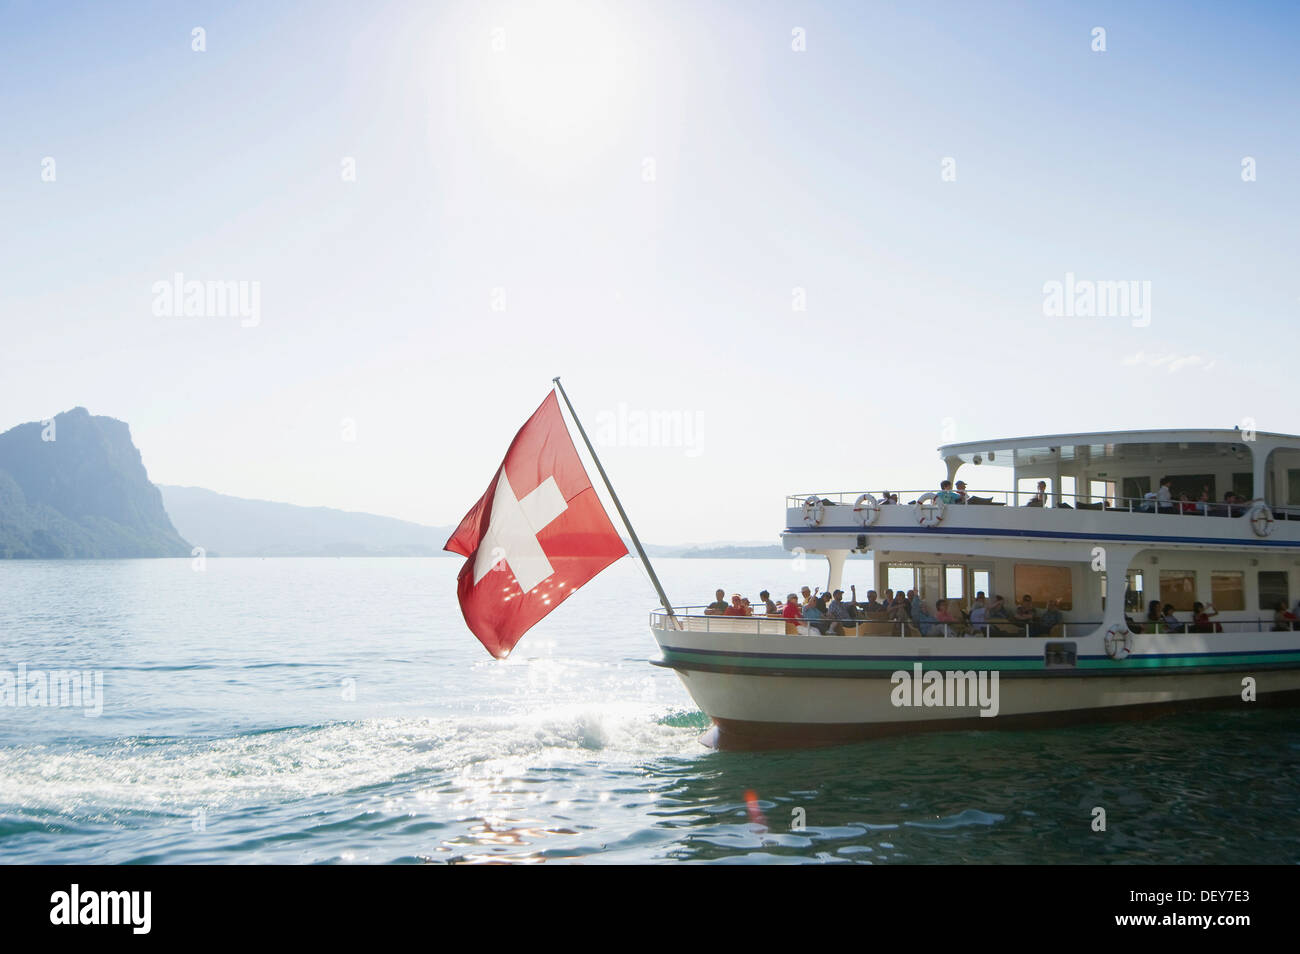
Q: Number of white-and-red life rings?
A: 5